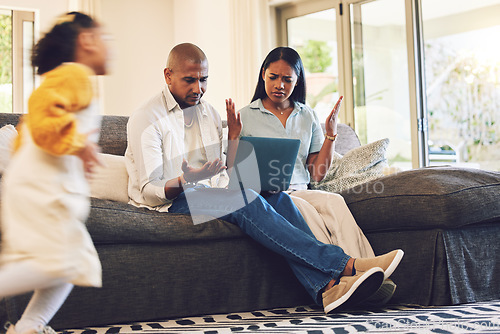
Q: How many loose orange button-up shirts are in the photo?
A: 0